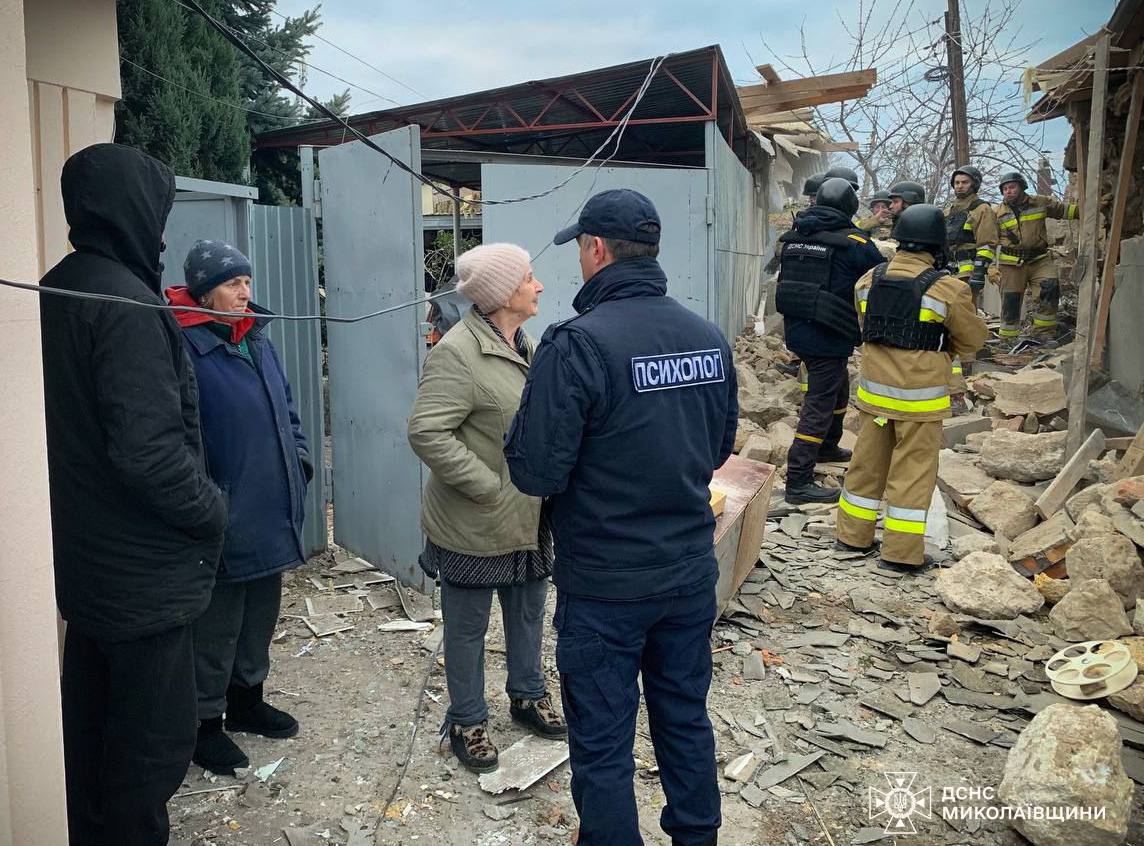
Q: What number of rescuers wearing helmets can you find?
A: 8